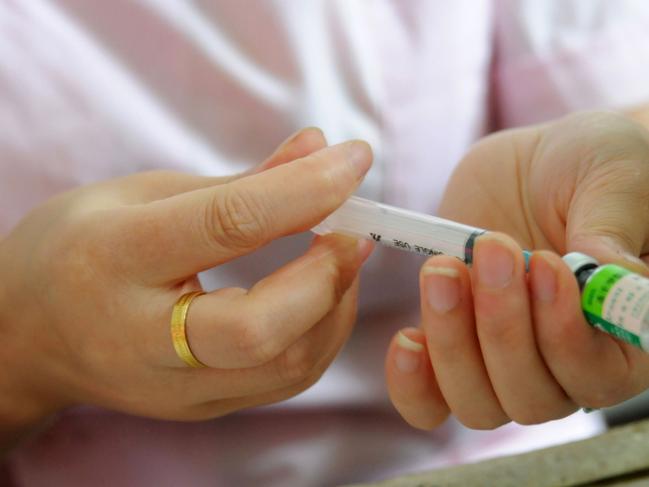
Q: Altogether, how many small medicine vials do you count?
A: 1